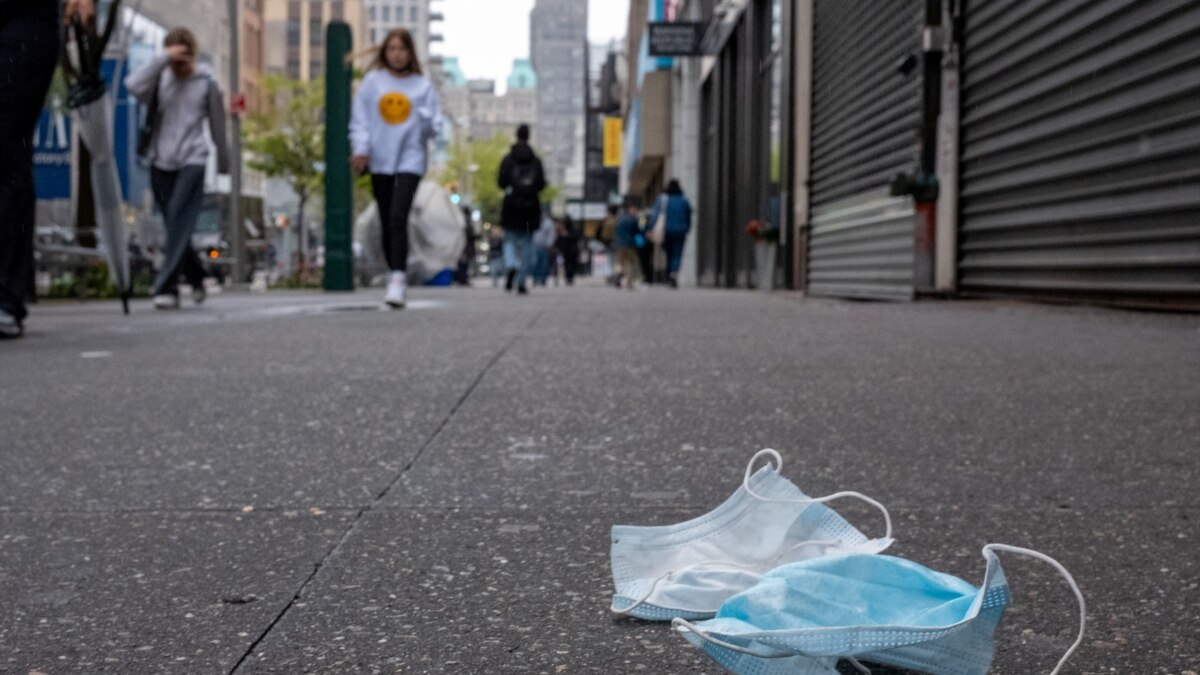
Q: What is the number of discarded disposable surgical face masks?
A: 2